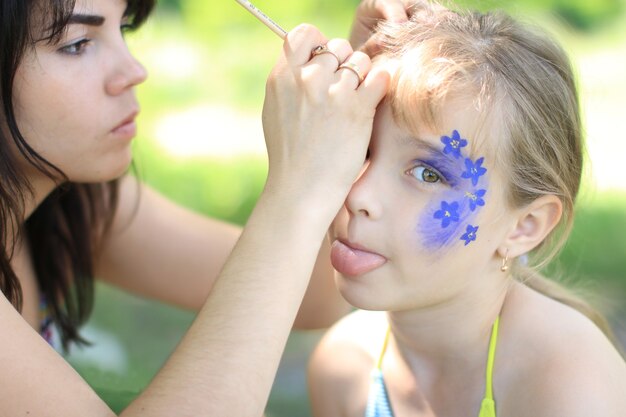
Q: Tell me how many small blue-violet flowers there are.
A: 5